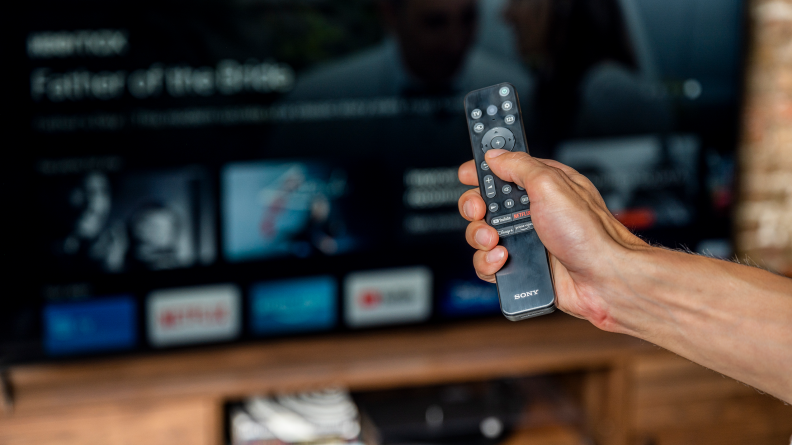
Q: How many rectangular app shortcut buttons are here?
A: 4